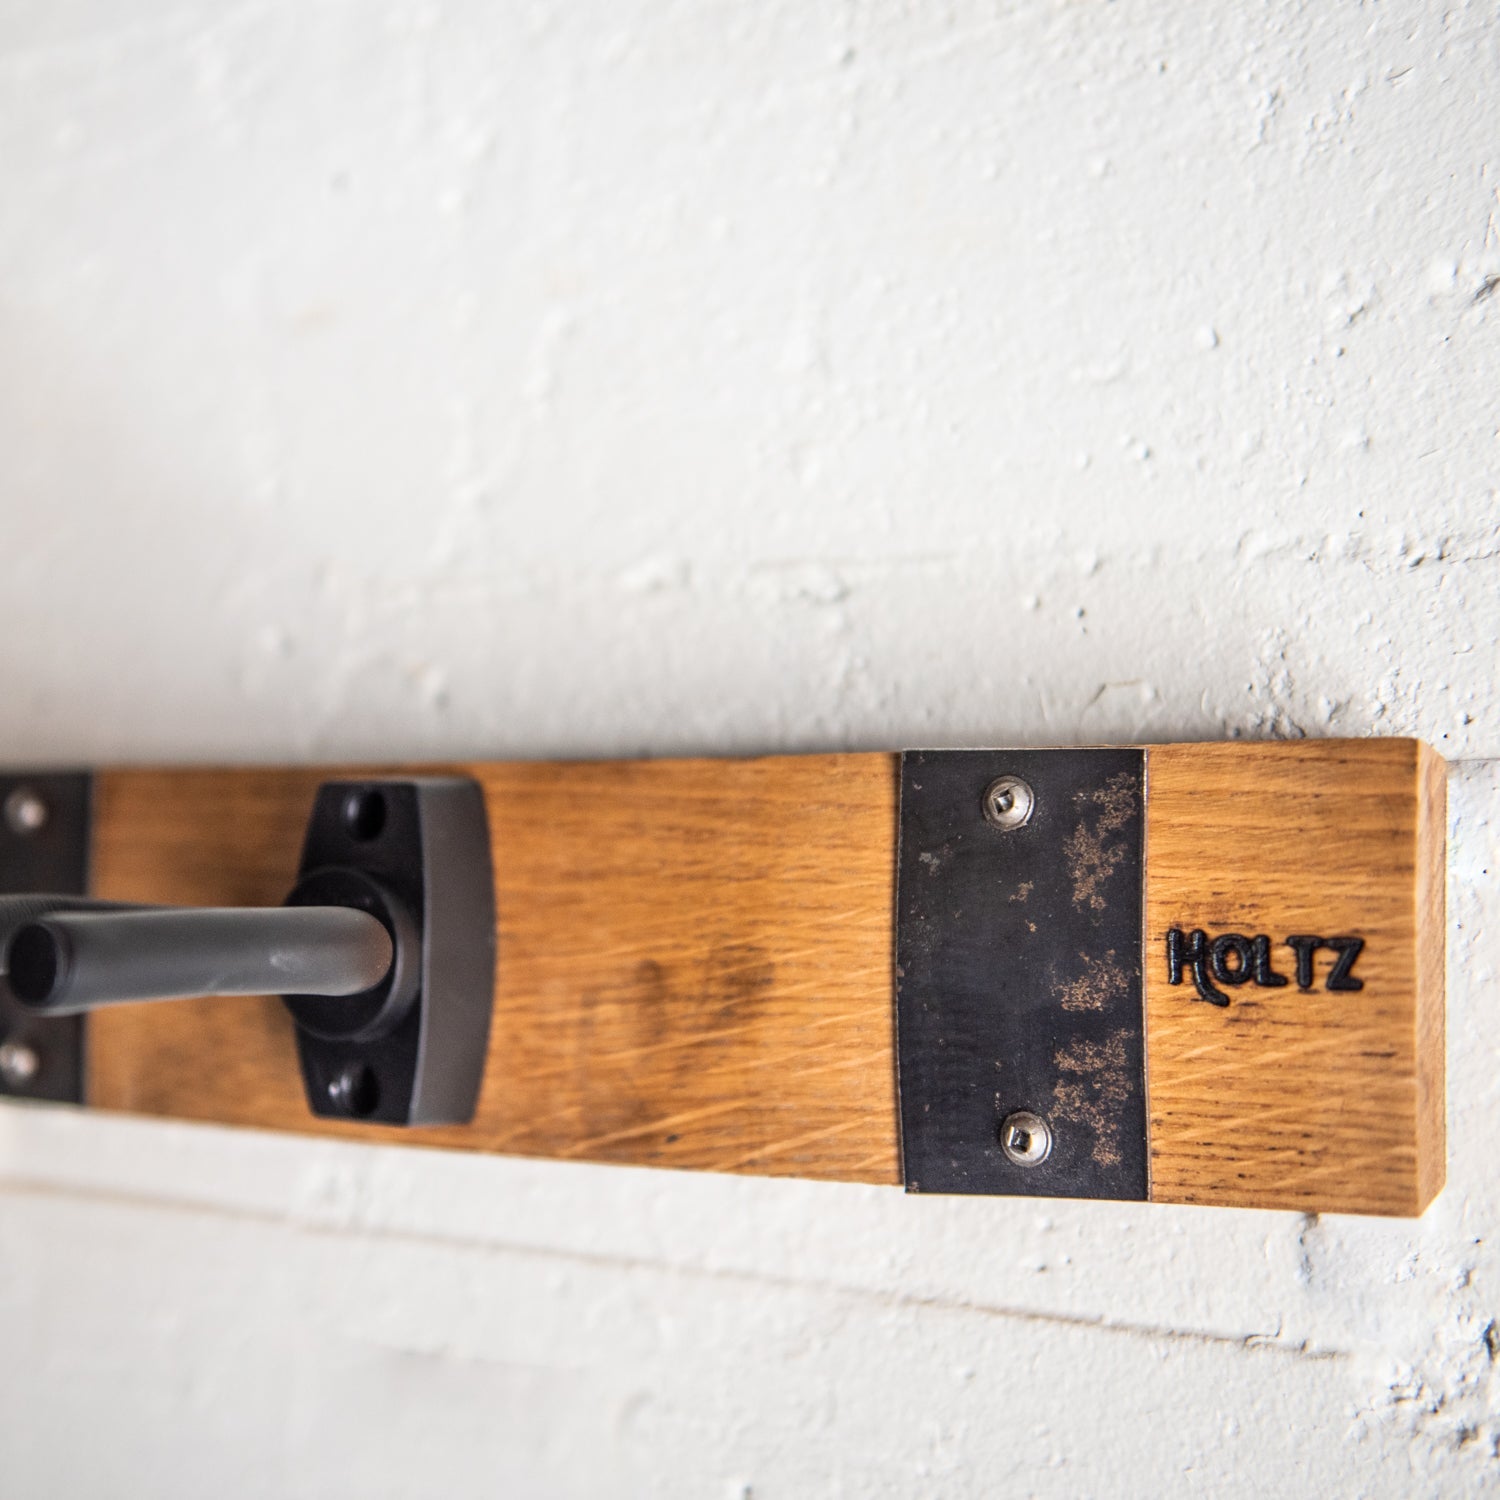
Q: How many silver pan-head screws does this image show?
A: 4